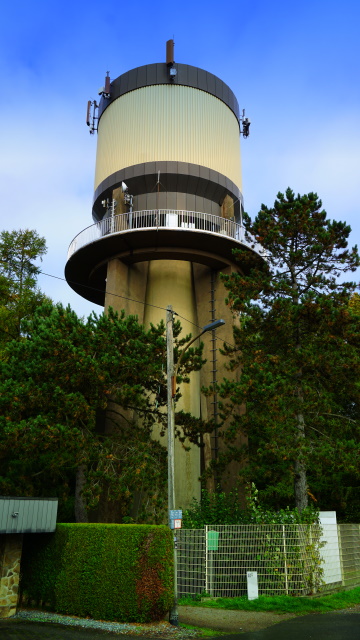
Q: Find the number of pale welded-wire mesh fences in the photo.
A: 1